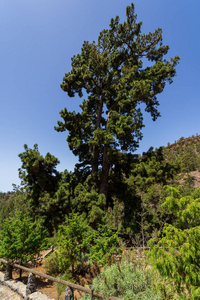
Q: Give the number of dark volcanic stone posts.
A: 3